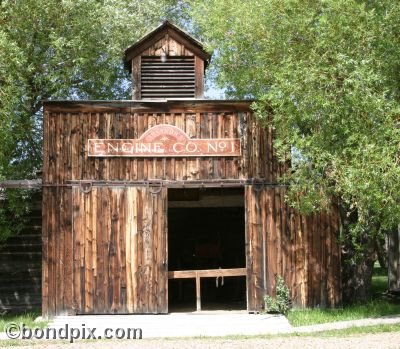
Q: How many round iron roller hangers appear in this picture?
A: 3